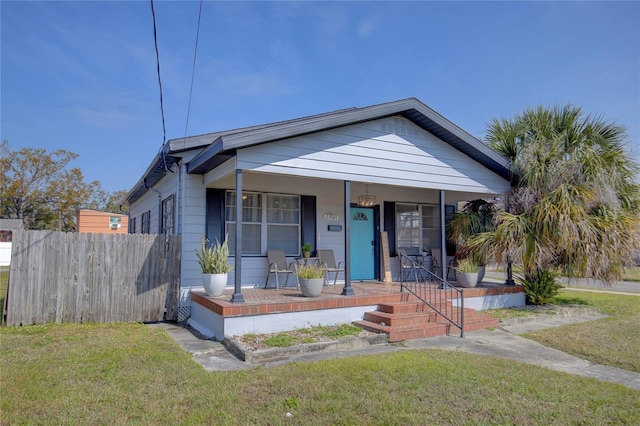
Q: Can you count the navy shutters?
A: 4